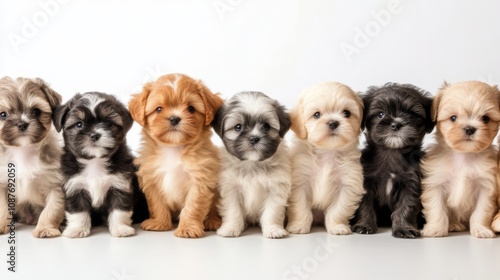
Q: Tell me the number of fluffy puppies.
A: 7